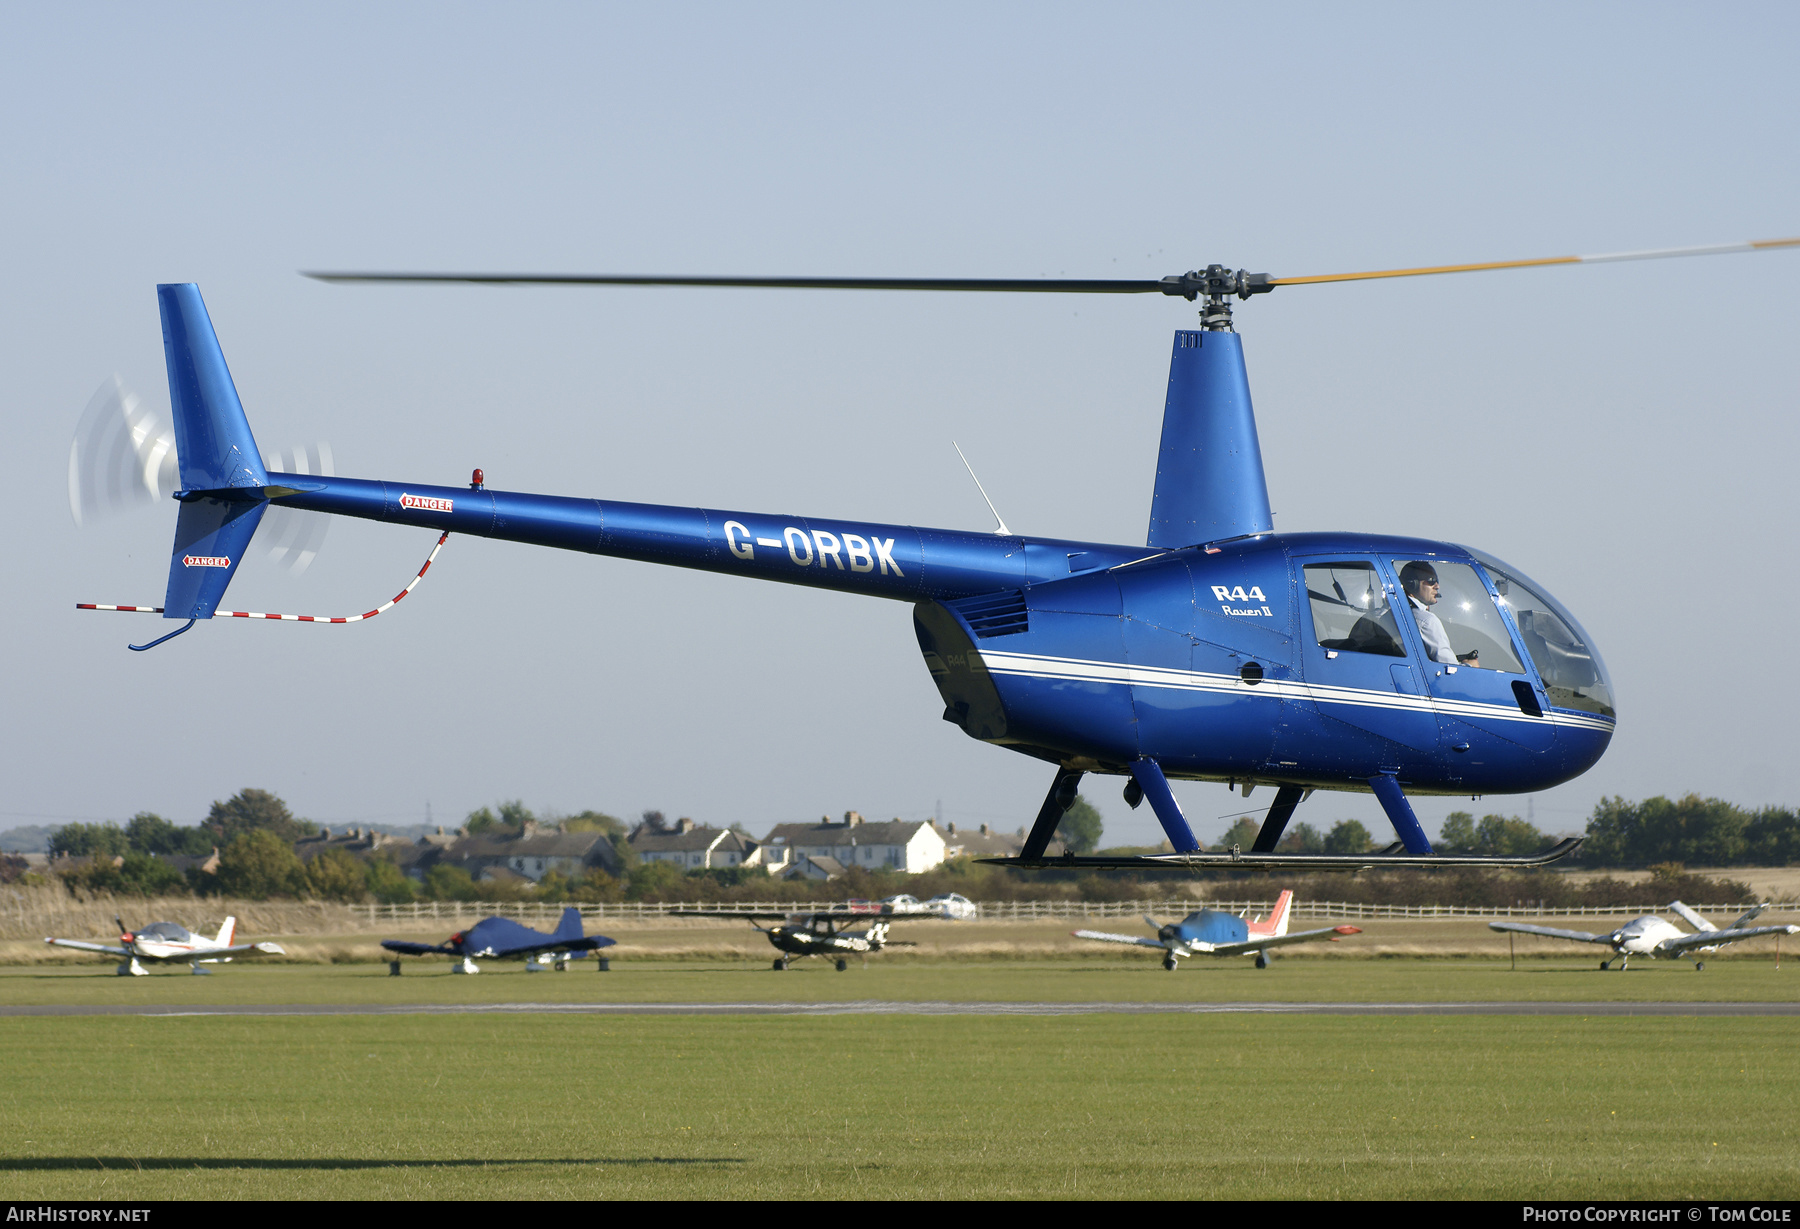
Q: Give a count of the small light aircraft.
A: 5